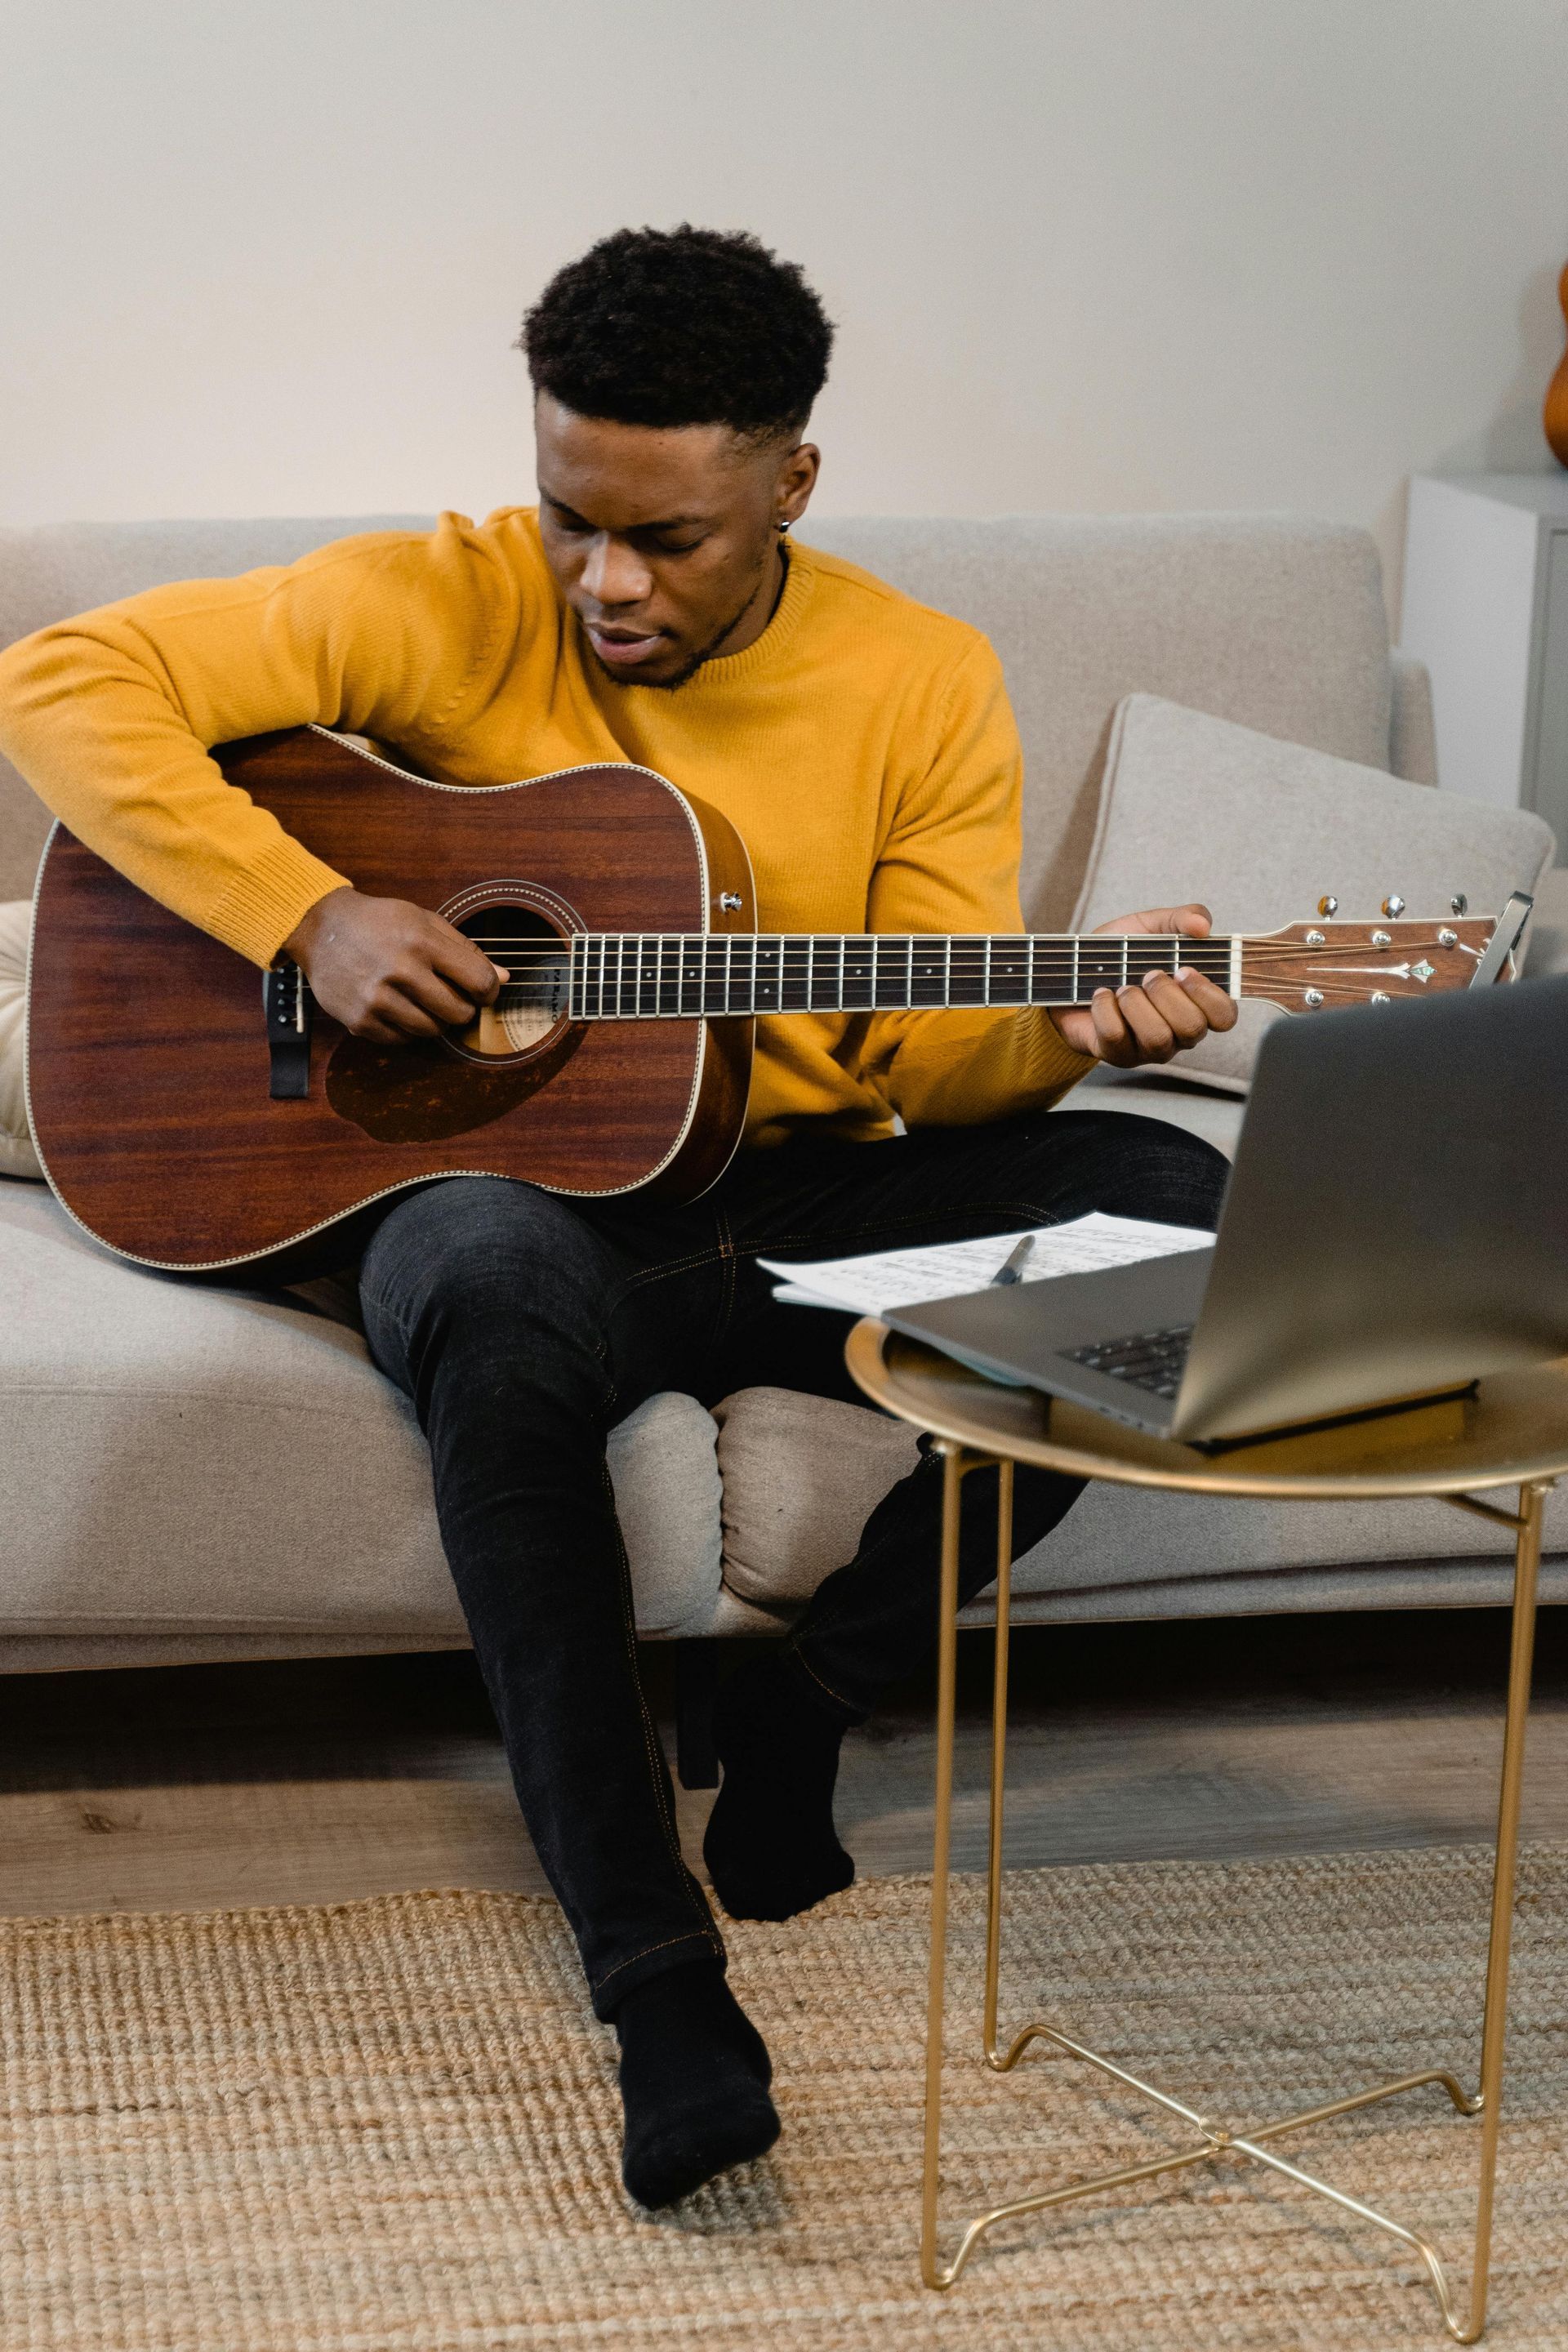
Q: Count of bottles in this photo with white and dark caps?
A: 0